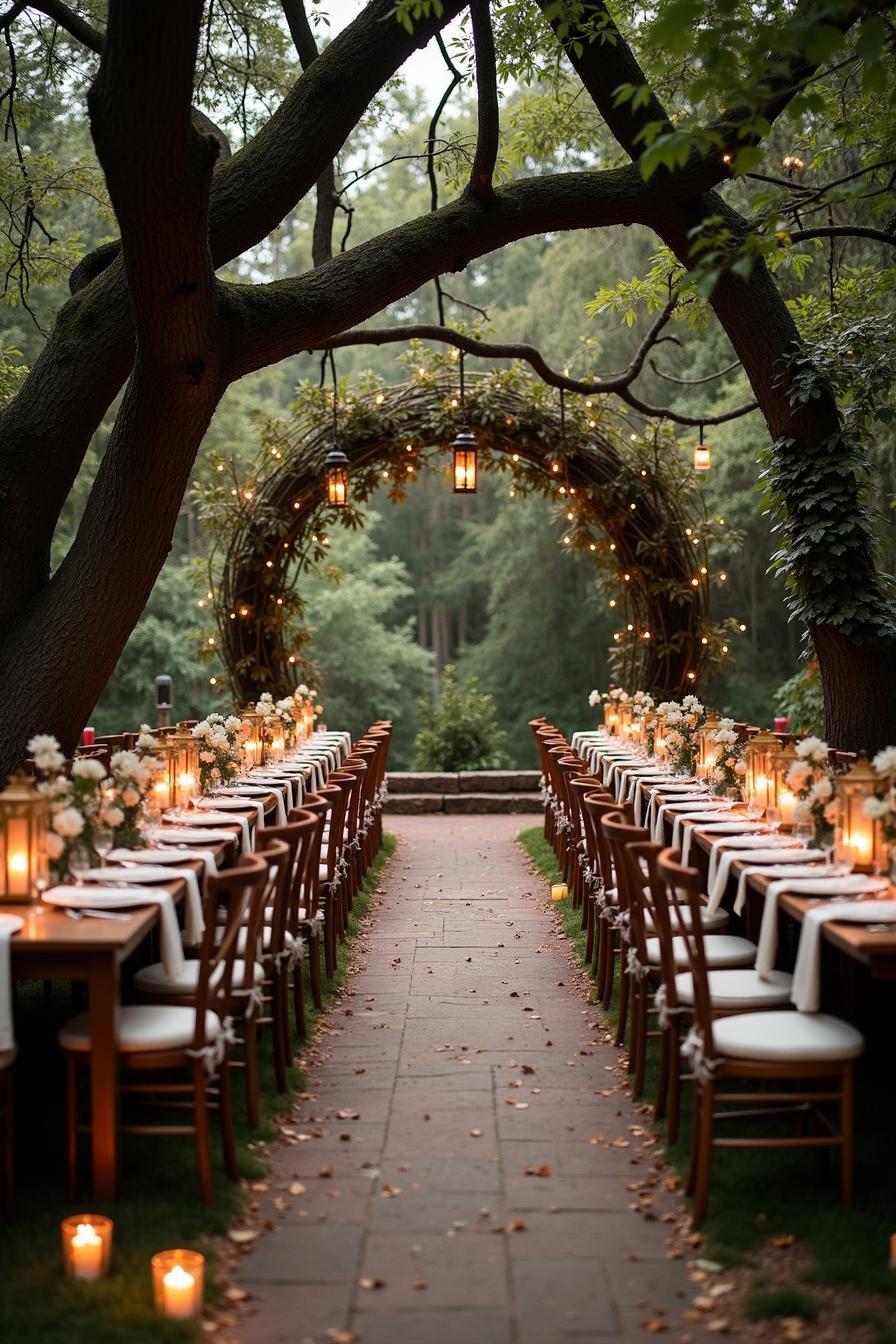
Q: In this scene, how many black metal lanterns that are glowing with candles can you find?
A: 2